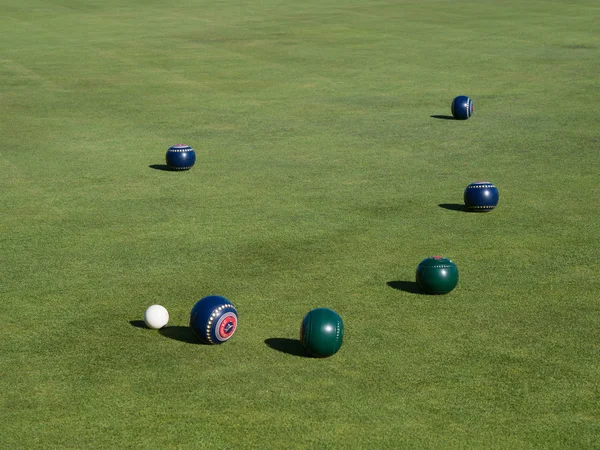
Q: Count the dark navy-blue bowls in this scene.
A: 4